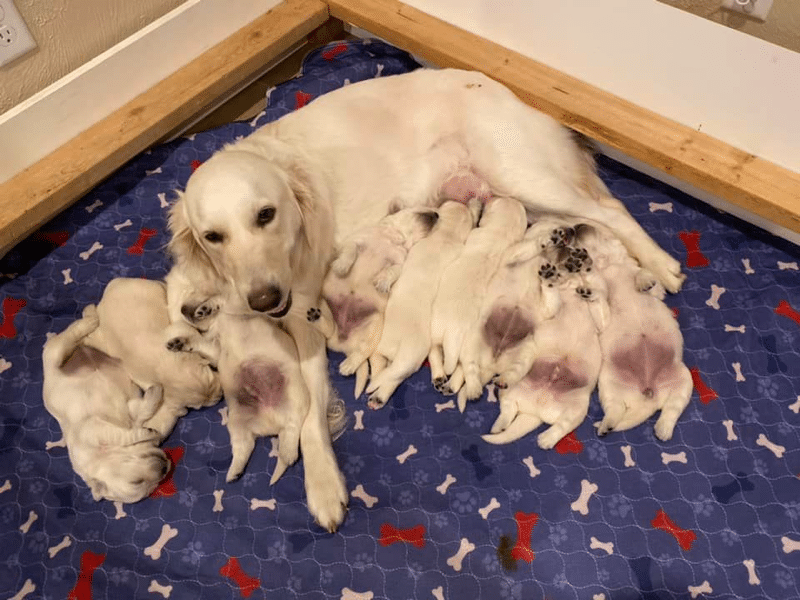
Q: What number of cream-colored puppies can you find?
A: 9